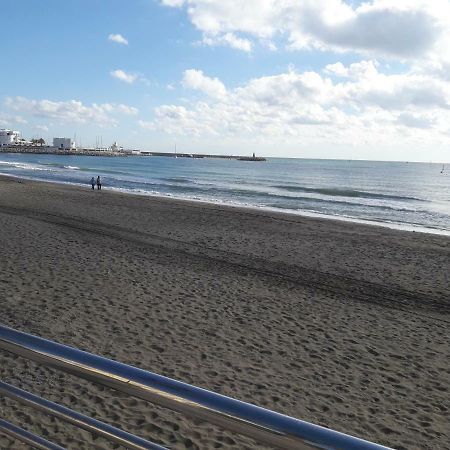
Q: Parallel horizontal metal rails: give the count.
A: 3